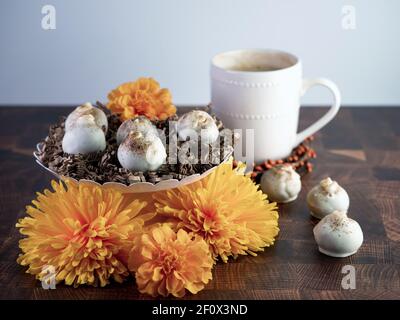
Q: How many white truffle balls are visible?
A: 8